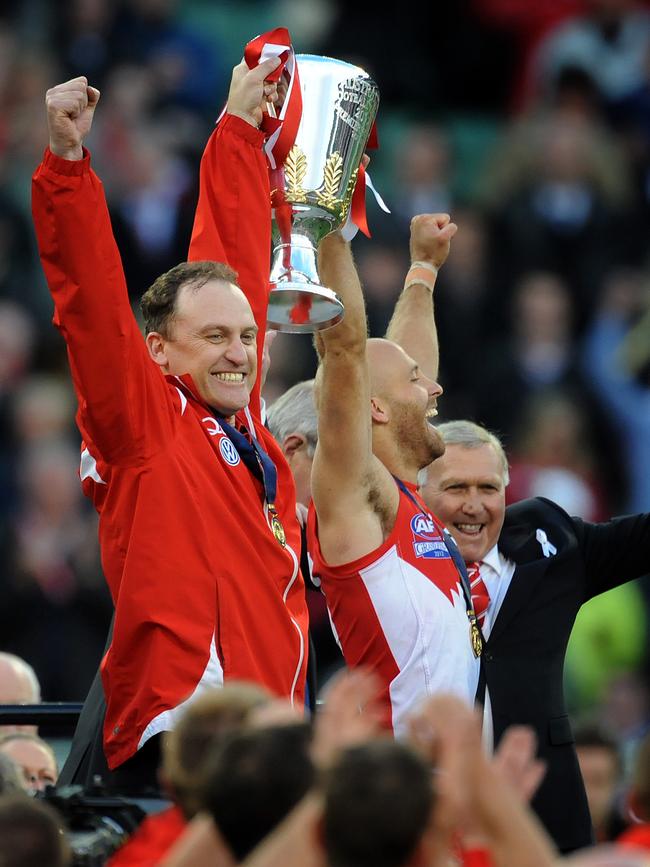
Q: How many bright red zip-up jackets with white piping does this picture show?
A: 1